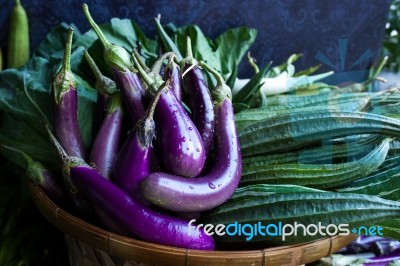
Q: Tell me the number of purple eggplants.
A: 11